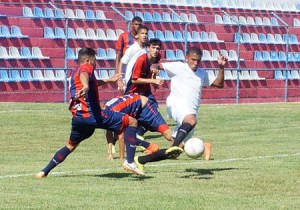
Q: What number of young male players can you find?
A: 6